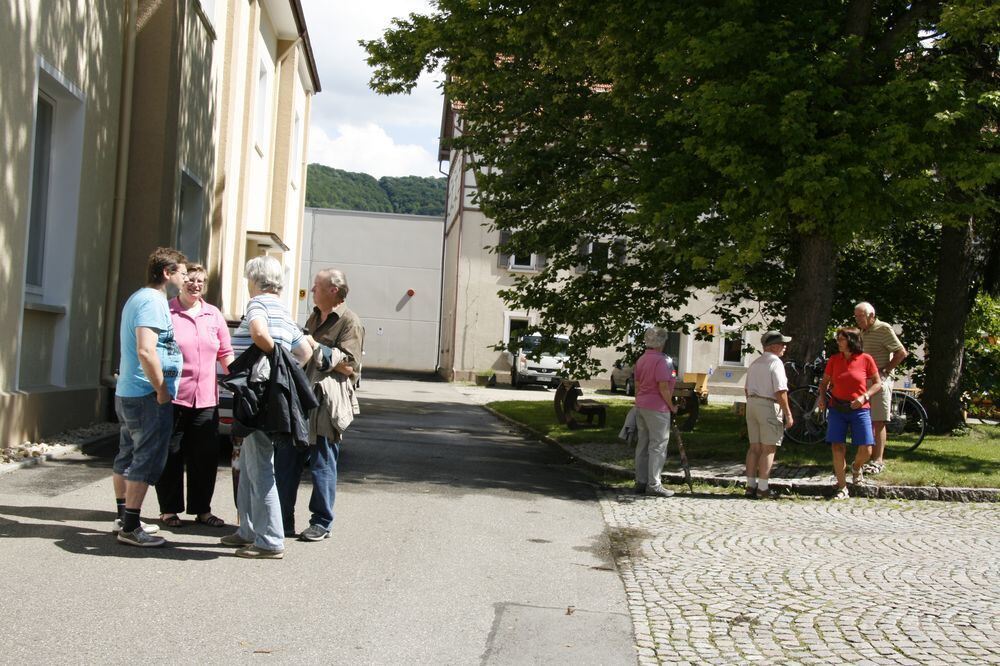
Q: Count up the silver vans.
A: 1